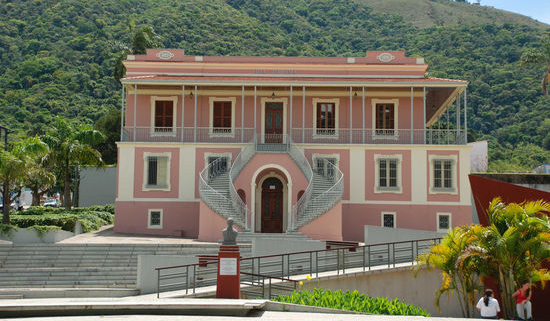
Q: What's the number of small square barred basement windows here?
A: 3